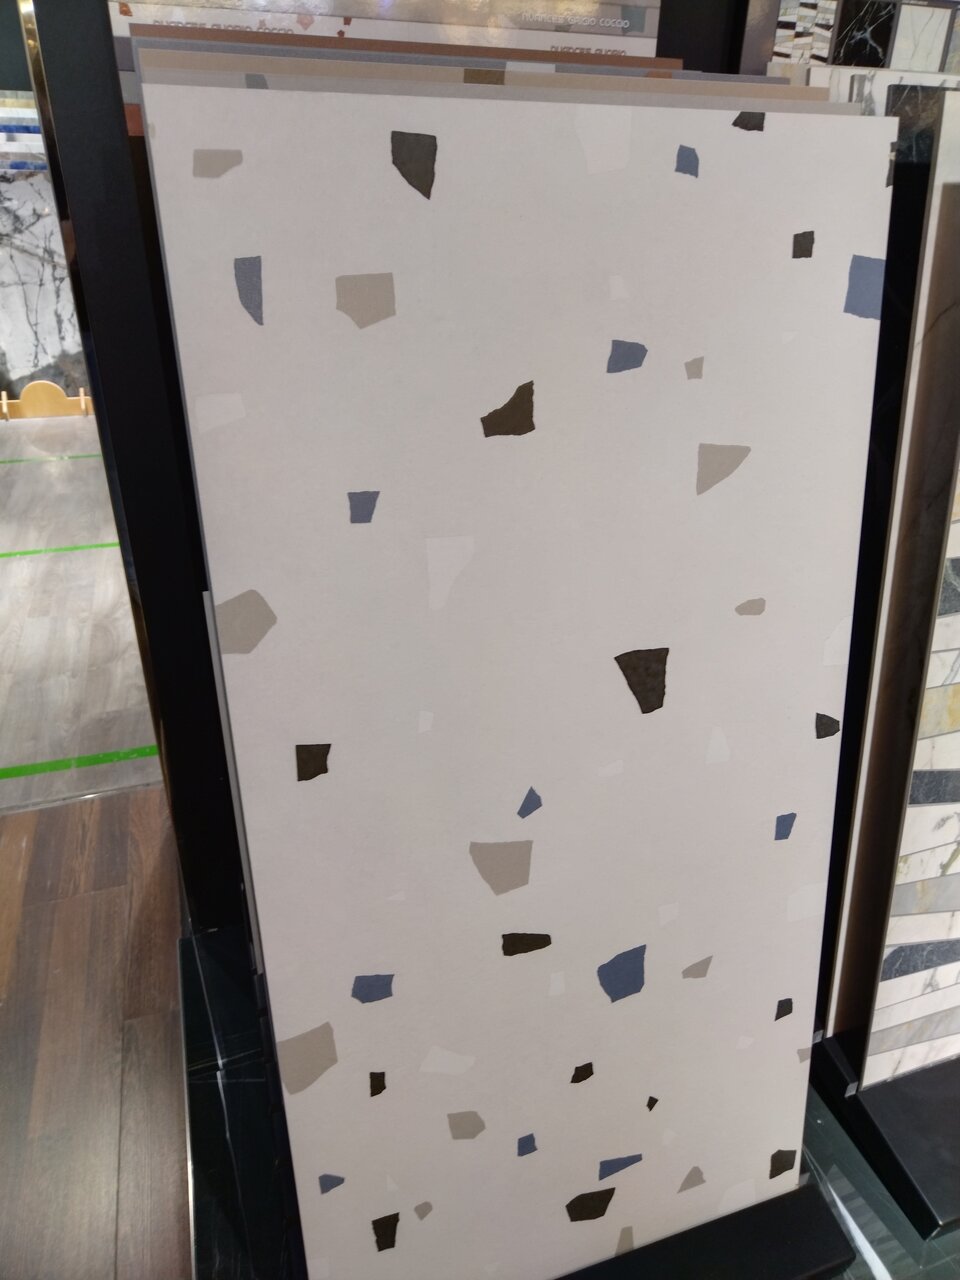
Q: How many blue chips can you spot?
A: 12